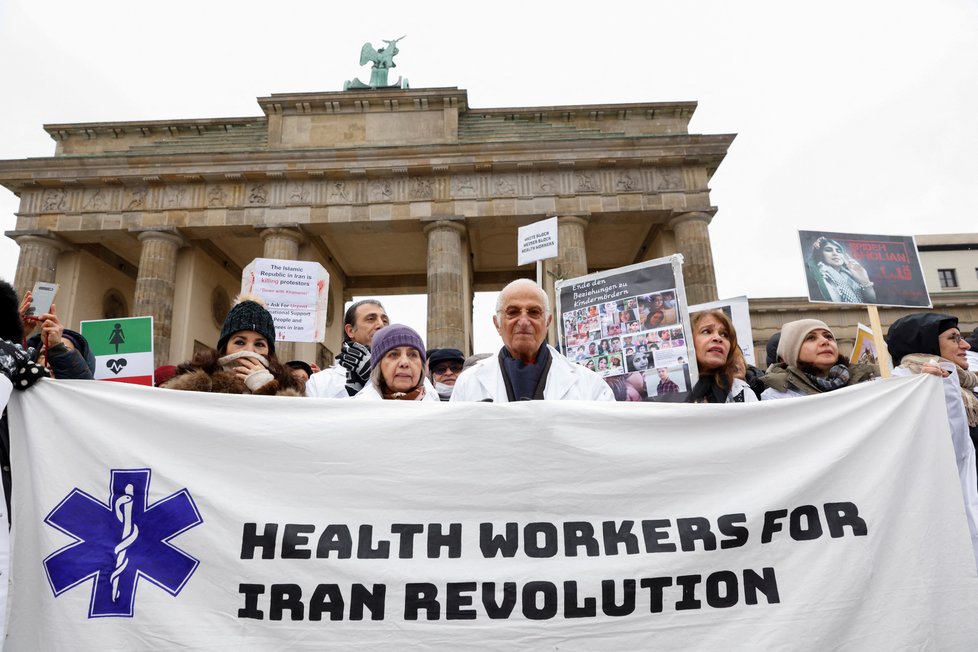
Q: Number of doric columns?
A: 6